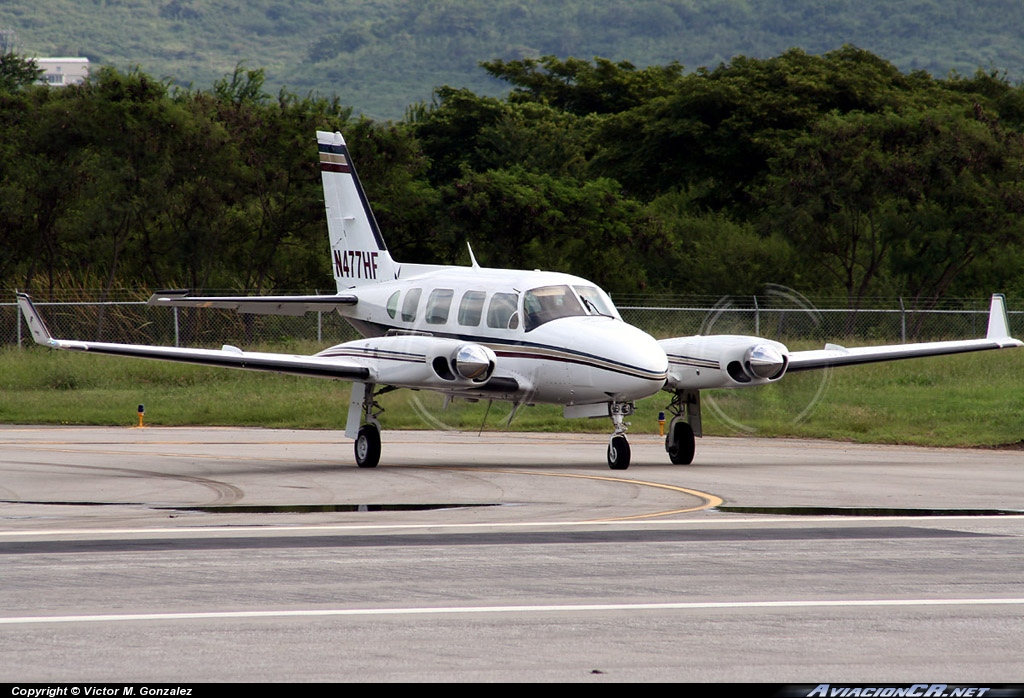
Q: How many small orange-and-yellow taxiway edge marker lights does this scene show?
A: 2